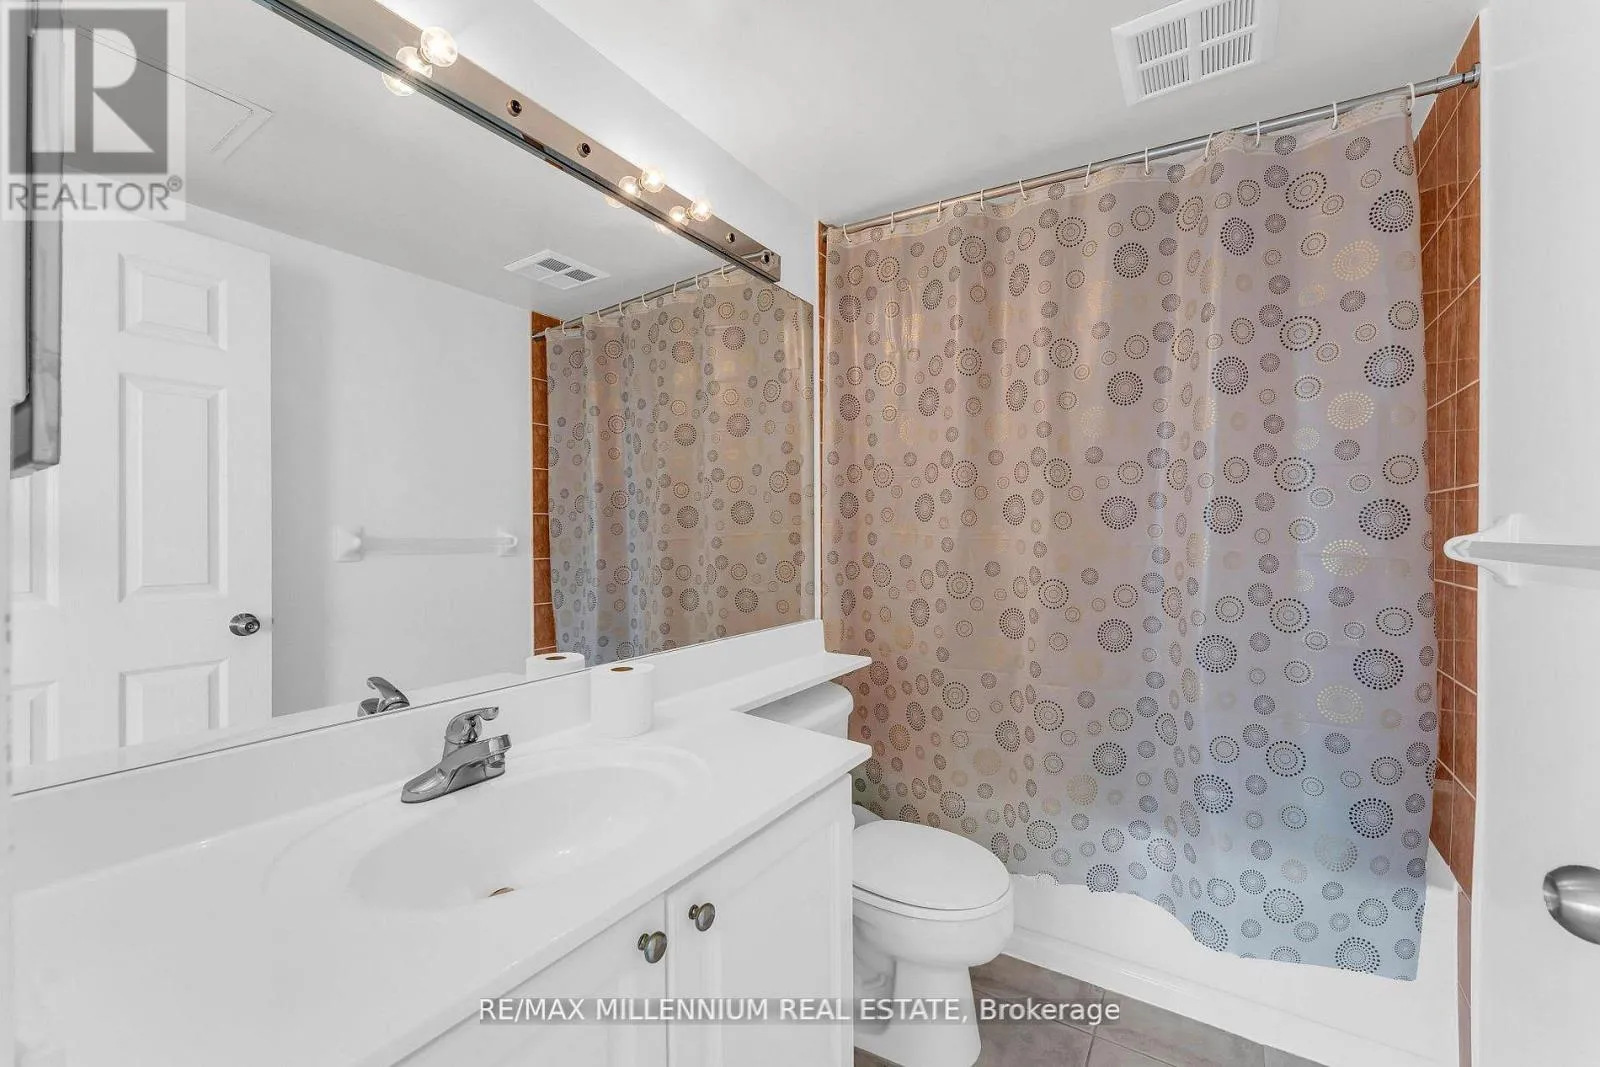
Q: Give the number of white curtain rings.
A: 11